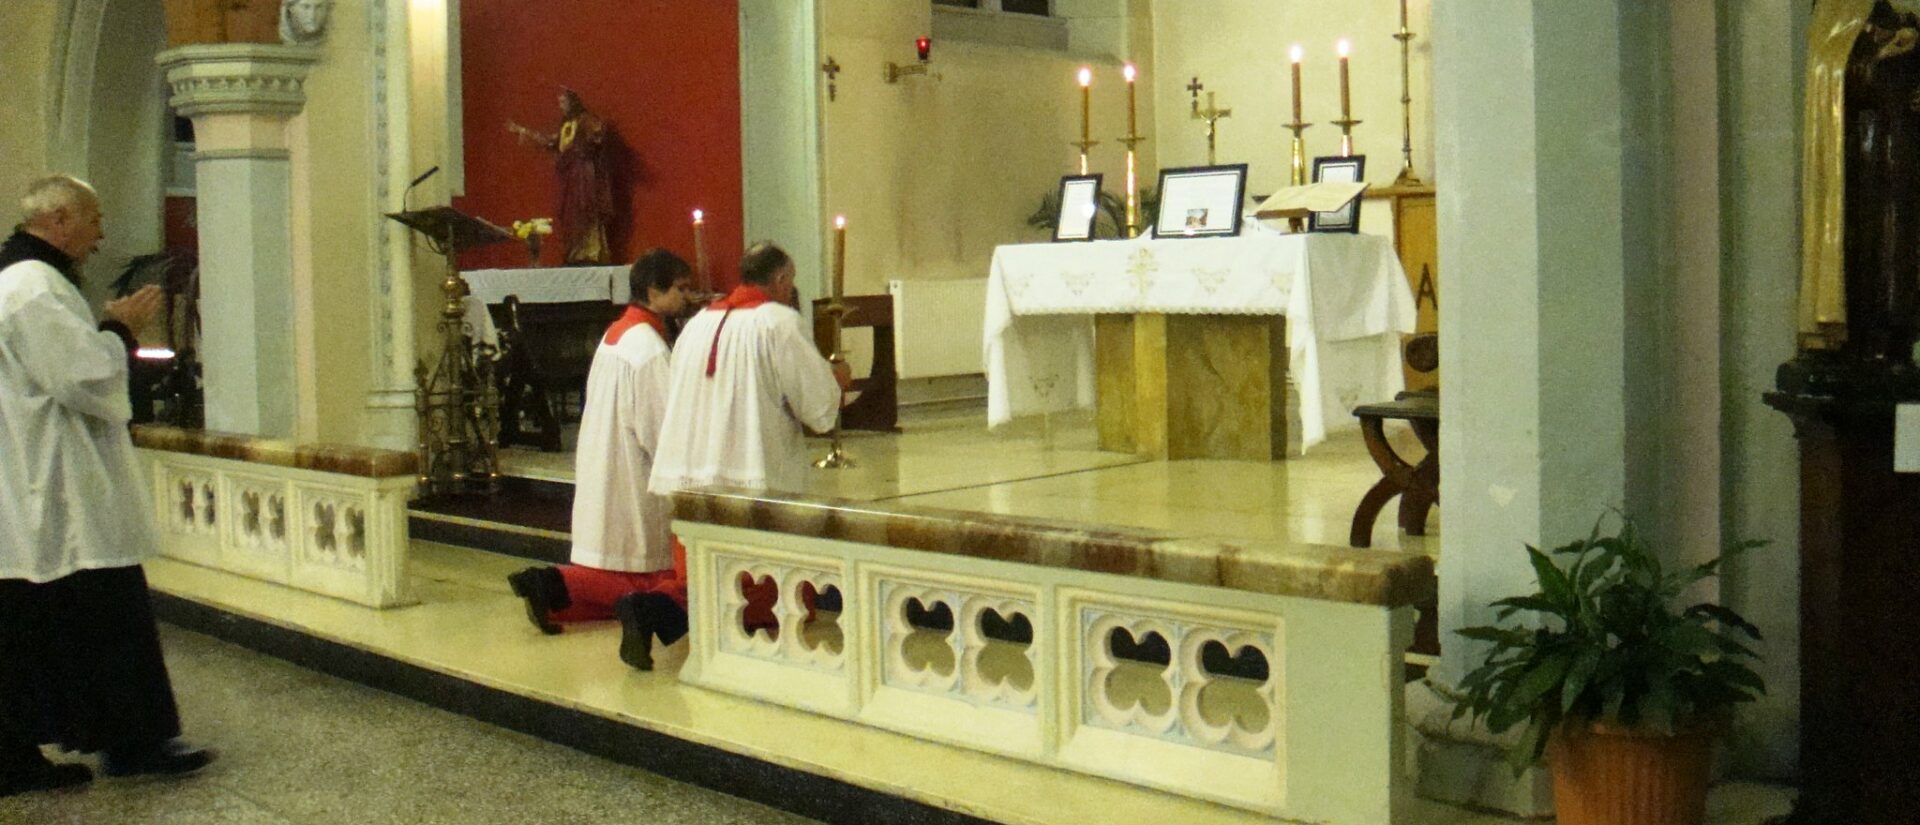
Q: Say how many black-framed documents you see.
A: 3